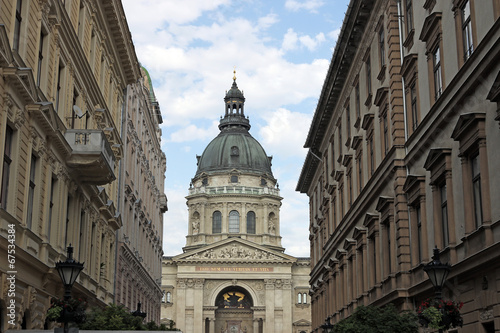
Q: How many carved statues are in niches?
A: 2